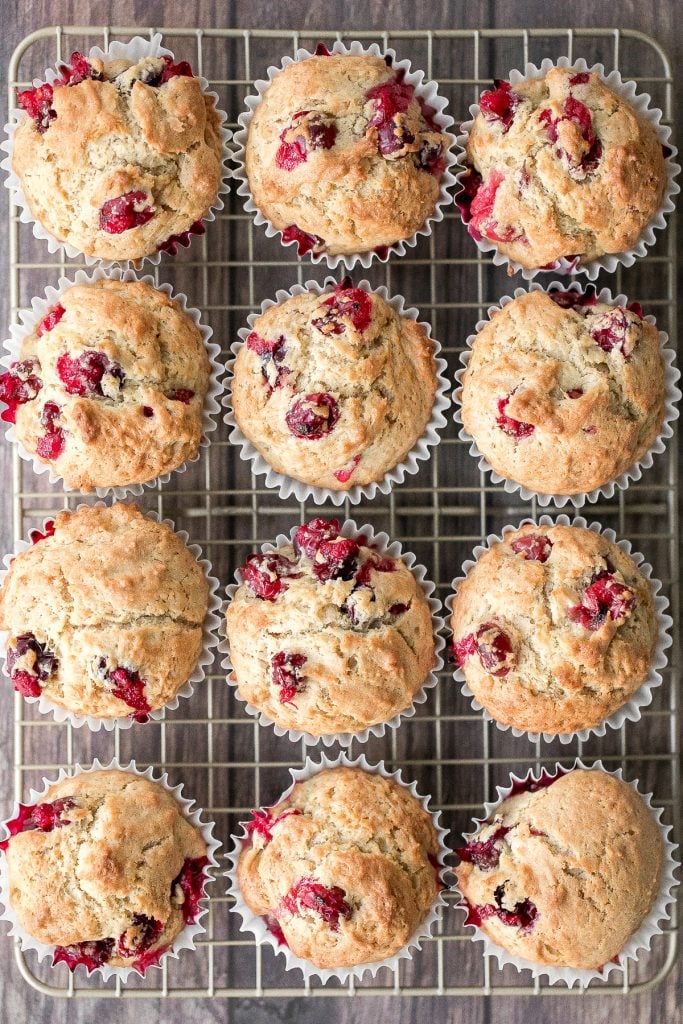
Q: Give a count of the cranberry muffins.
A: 12